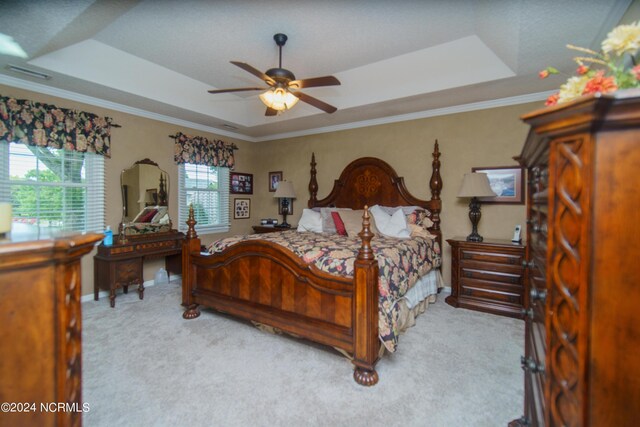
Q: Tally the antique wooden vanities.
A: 1